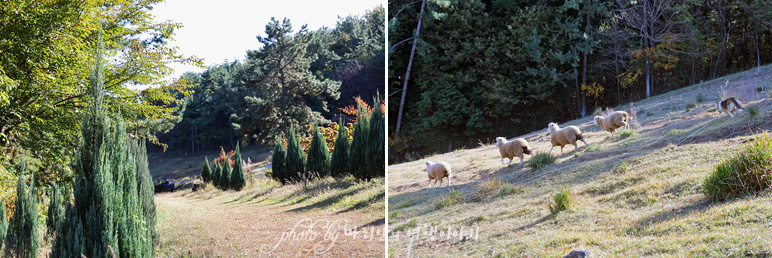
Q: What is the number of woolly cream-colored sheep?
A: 4